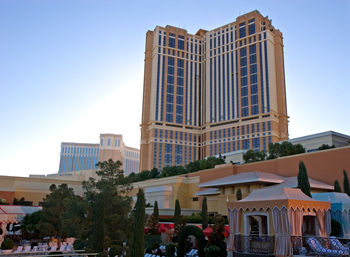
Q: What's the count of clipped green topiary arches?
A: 1